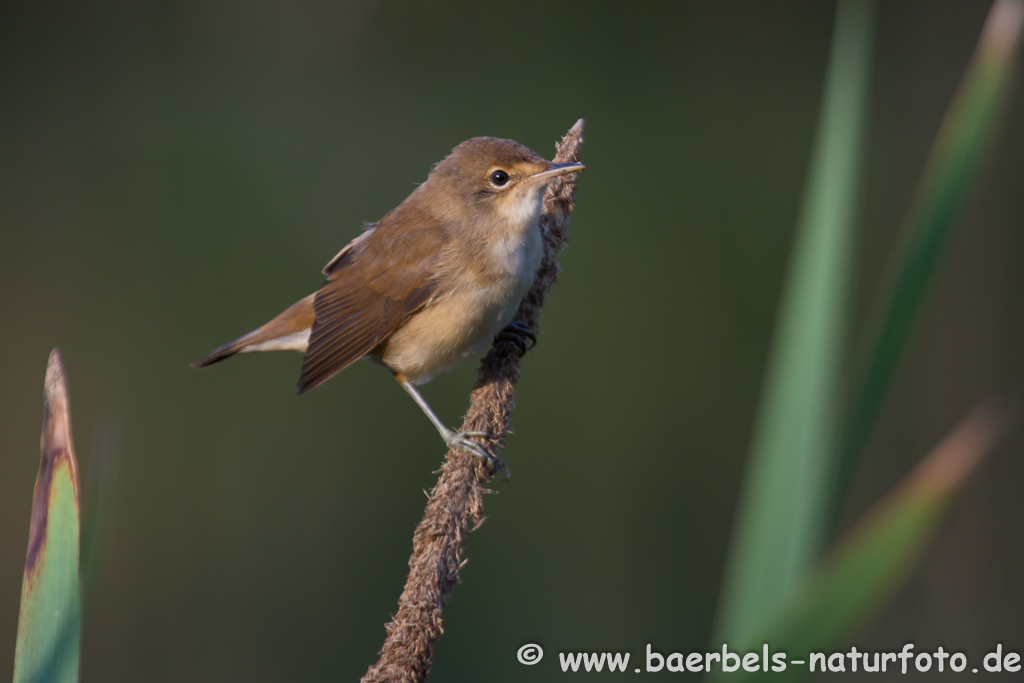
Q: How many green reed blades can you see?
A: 4